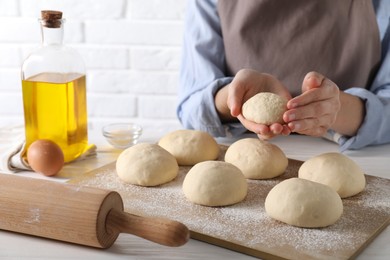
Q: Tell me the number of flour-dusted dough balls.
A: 7